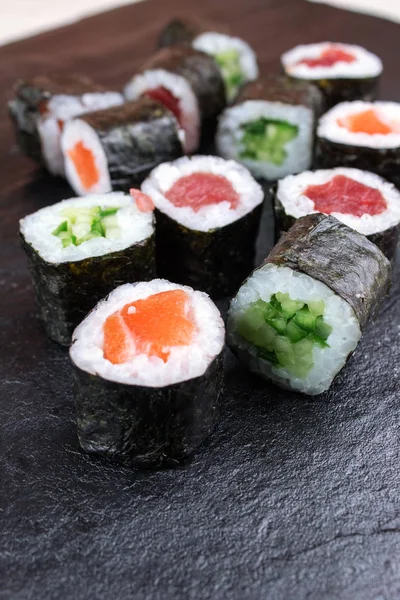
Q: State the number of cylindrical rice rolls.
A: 12